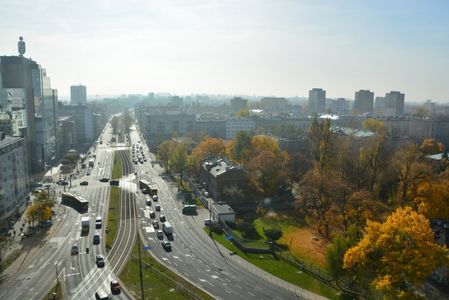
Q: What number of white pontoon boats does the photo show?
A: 0